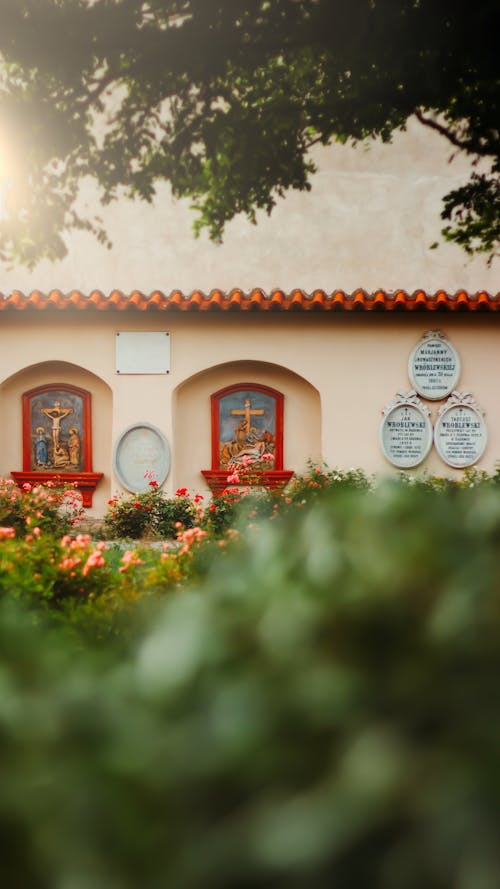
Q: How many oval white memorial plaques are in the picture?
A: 4